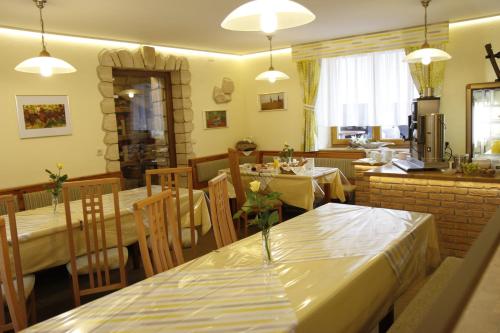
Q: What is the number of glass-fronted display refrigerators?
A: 1